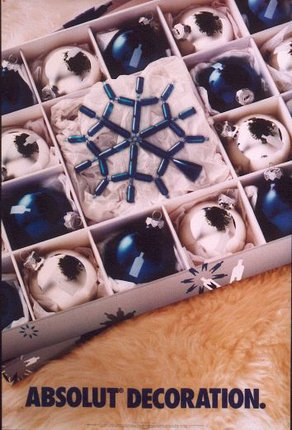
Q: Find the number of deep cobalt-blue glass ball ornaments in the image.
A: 8